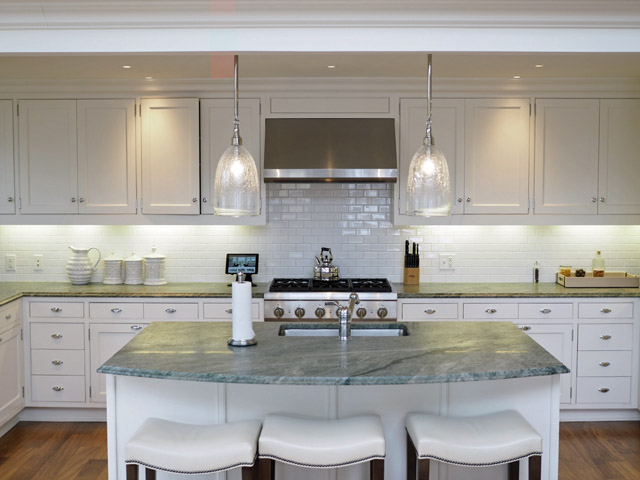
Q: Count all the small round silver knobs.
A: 9